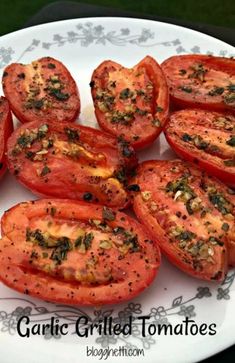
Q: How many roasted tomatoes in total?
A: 8